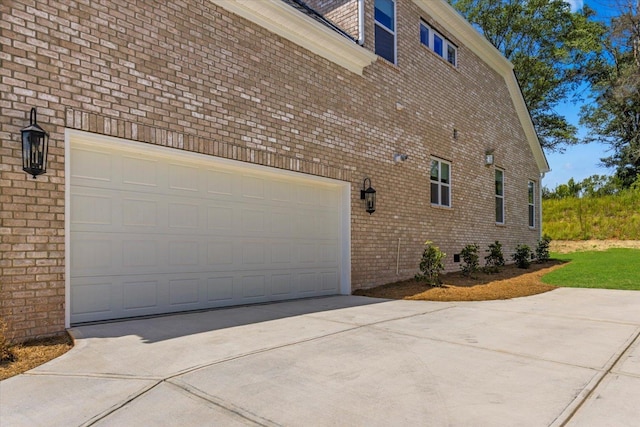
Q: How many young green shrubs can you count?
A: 5